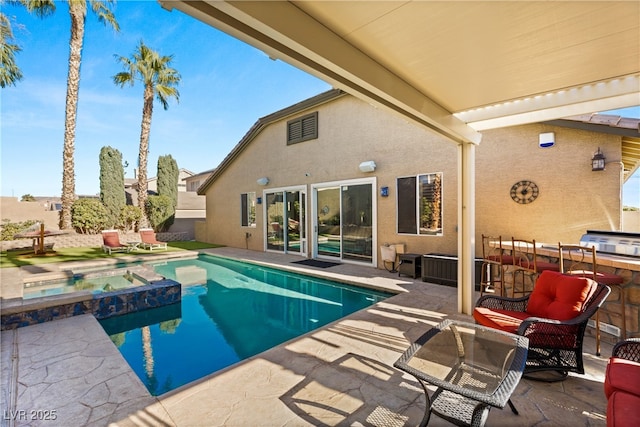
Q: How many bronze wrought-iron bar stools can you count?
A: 3